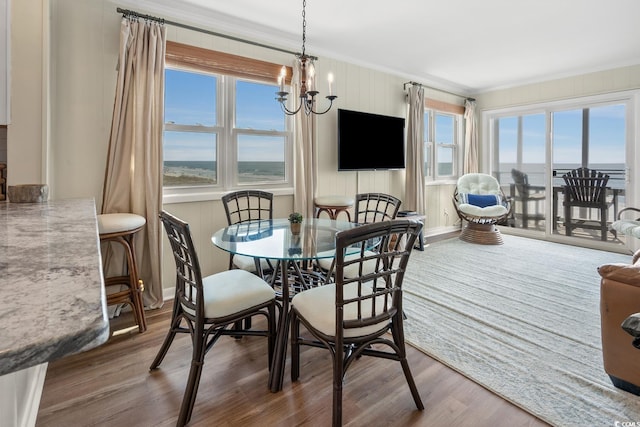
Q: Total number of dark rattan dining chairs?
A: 4